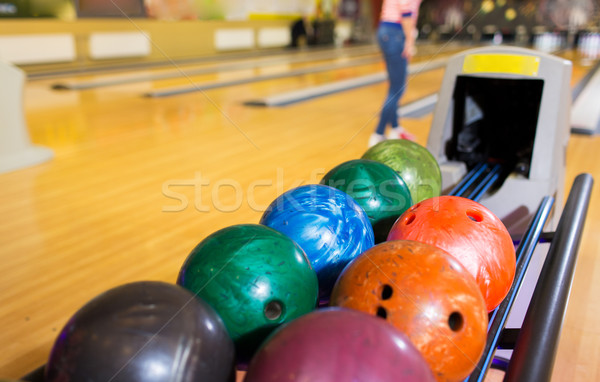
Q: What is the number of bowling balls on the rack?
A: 8